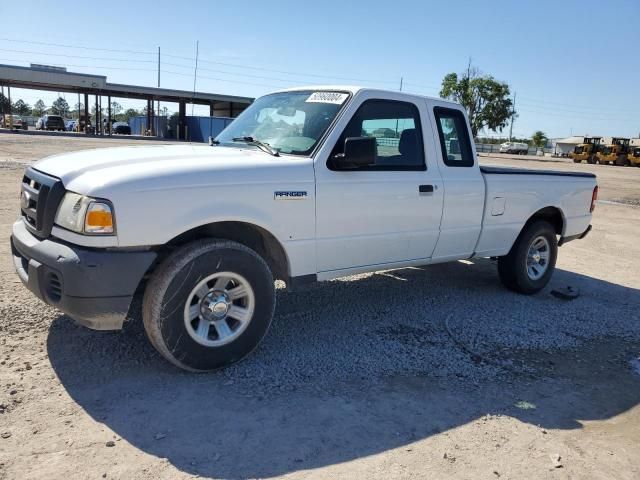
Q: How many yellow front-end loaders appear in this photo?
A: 3